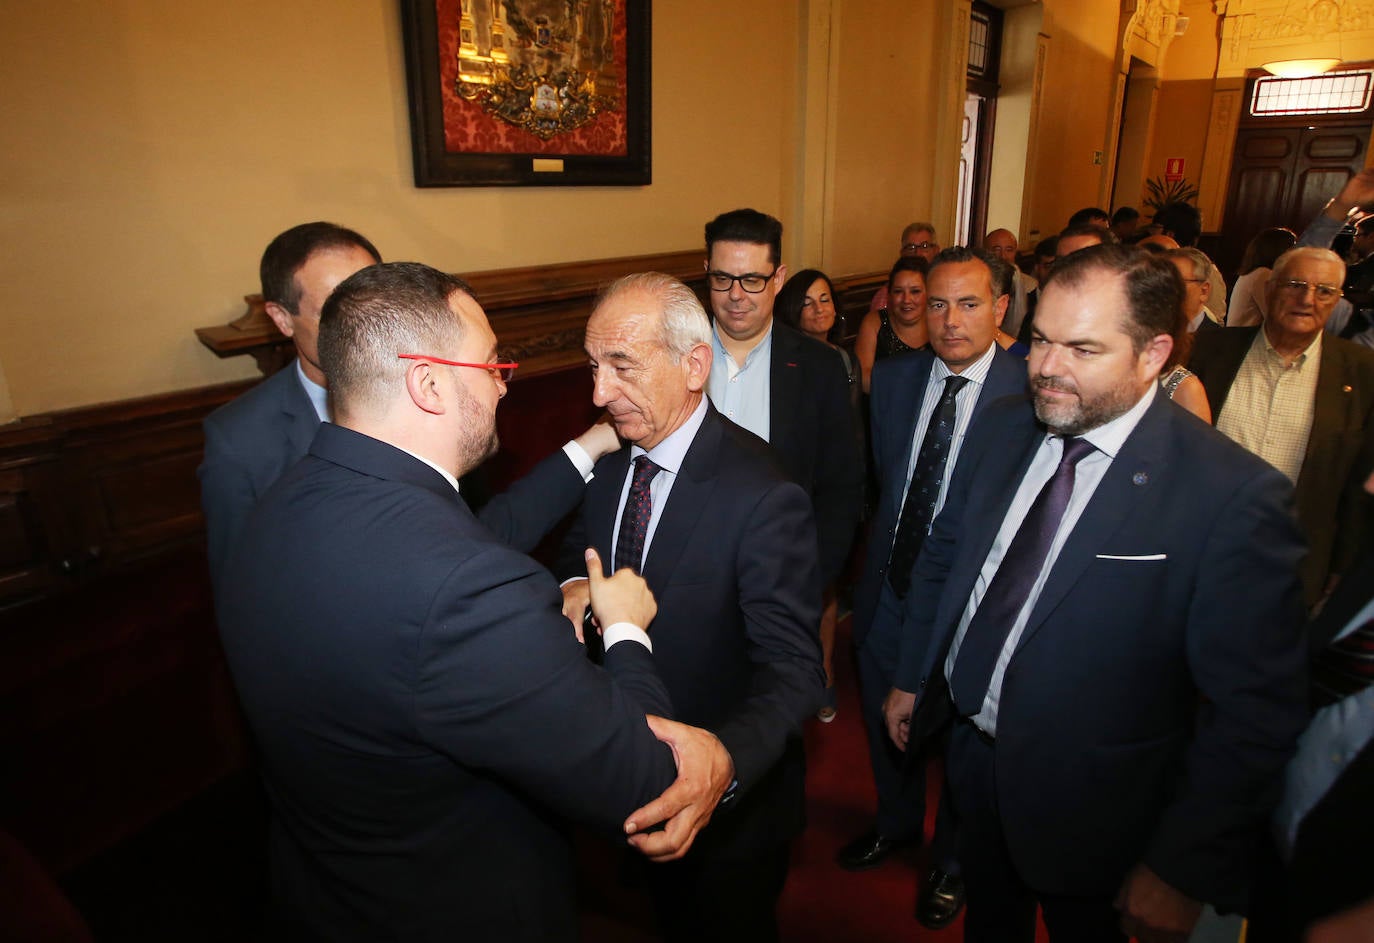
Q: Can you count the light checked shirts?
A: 1